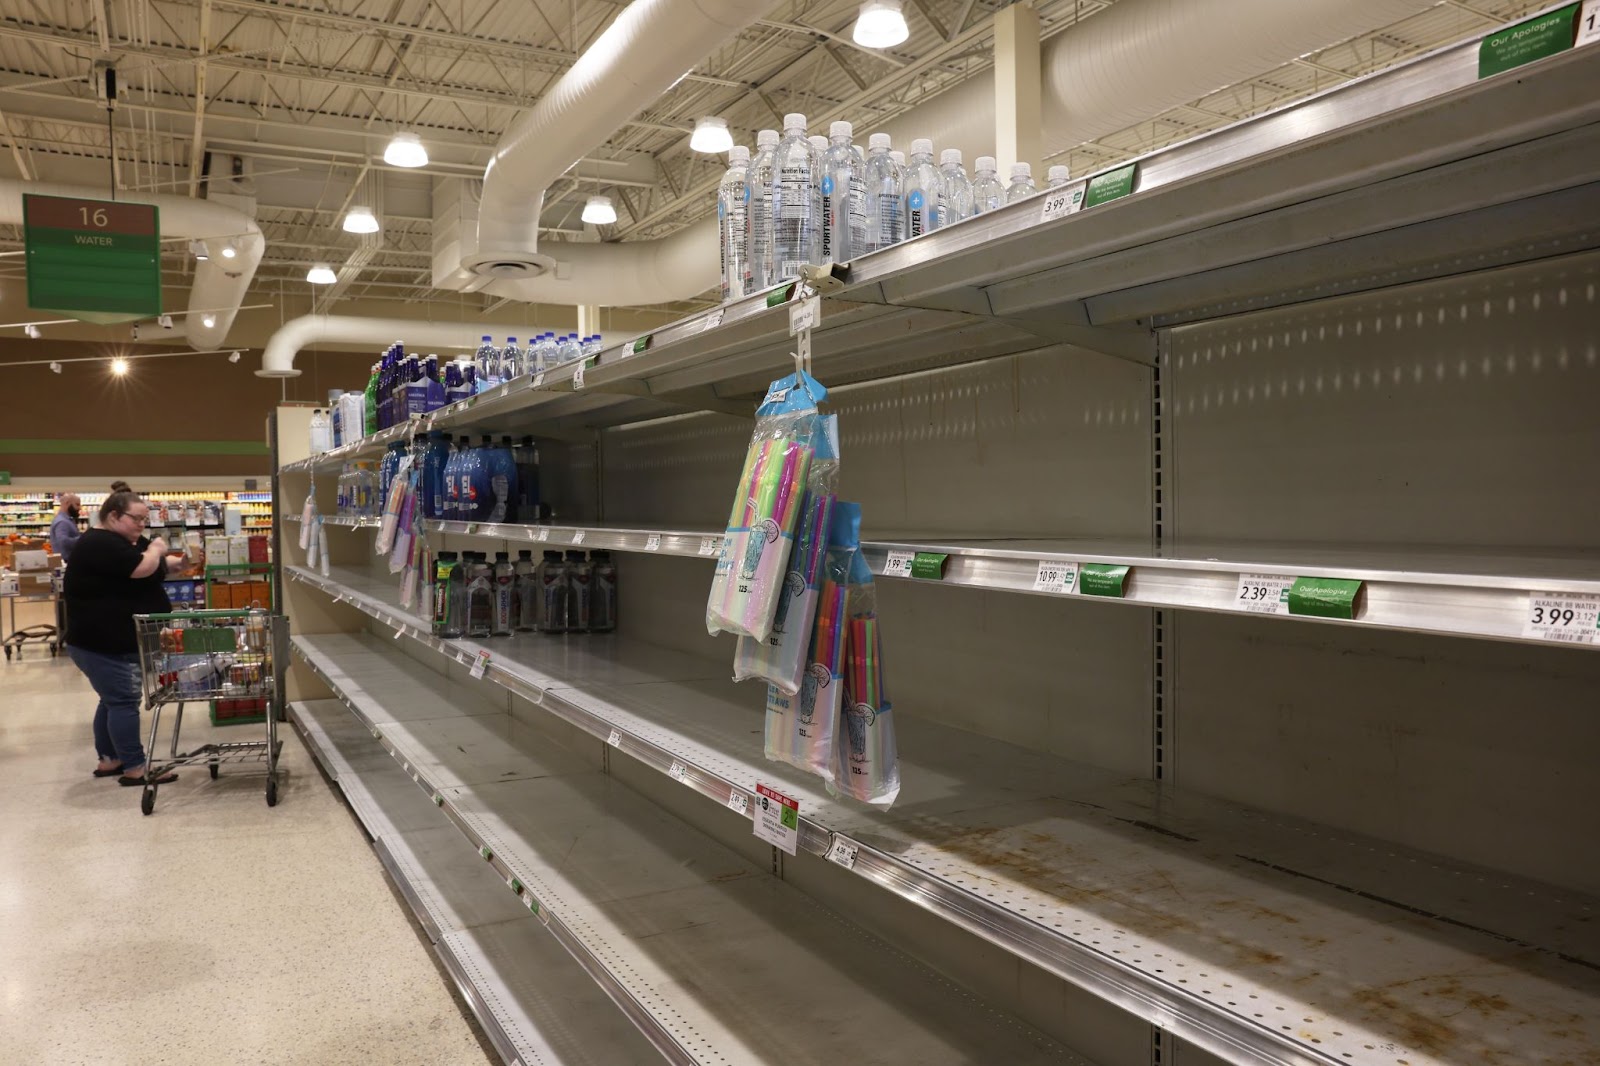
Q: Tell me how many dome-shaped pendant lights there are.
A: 6